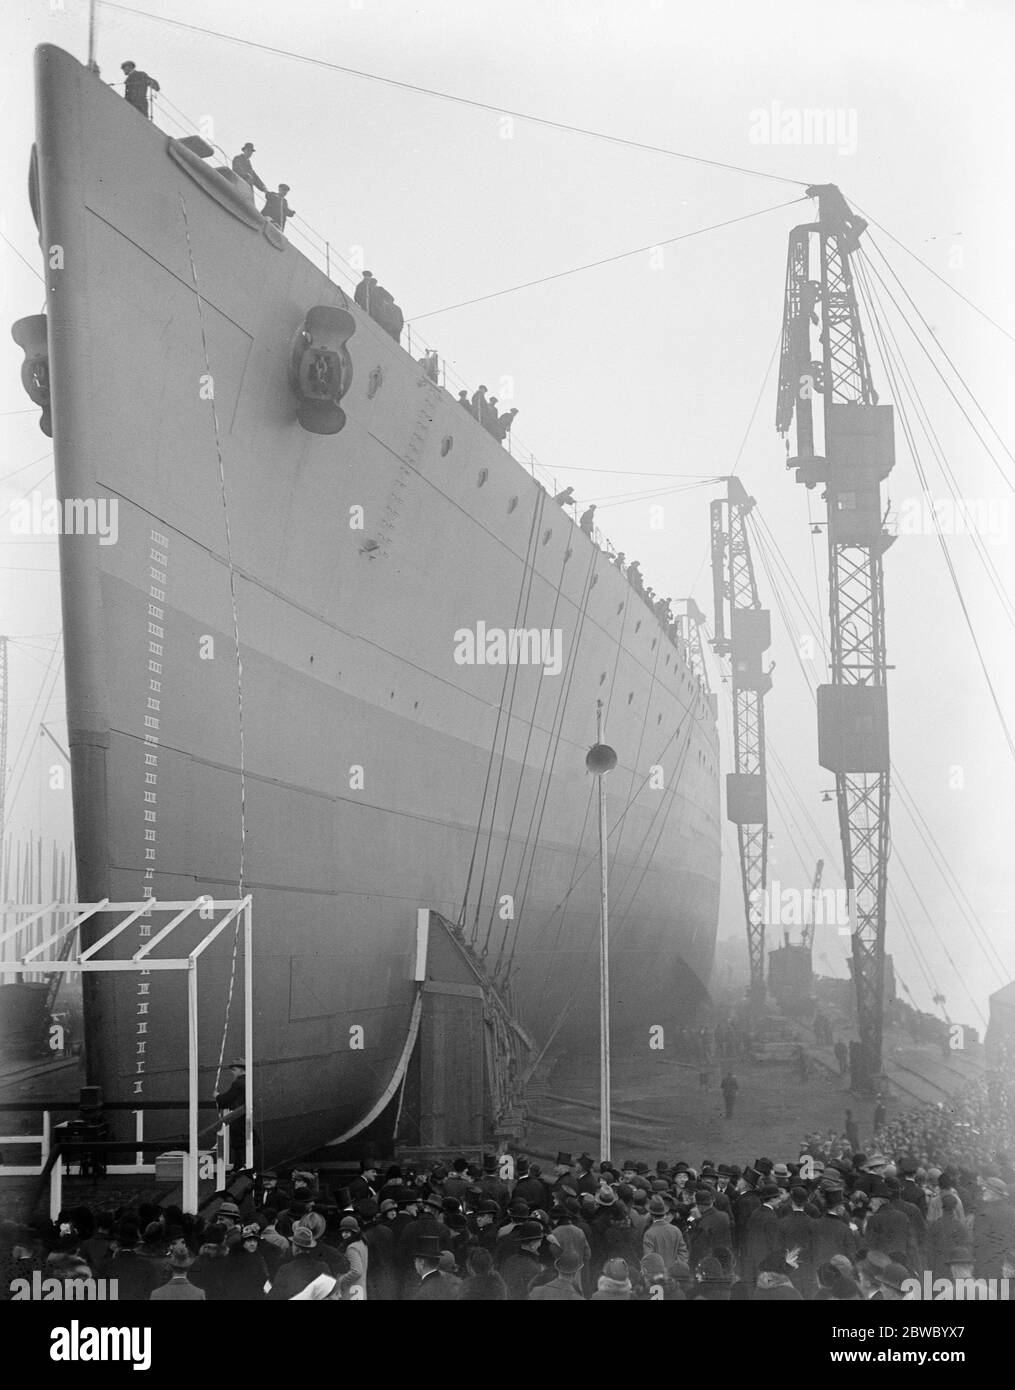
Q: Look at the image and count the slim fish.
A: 0